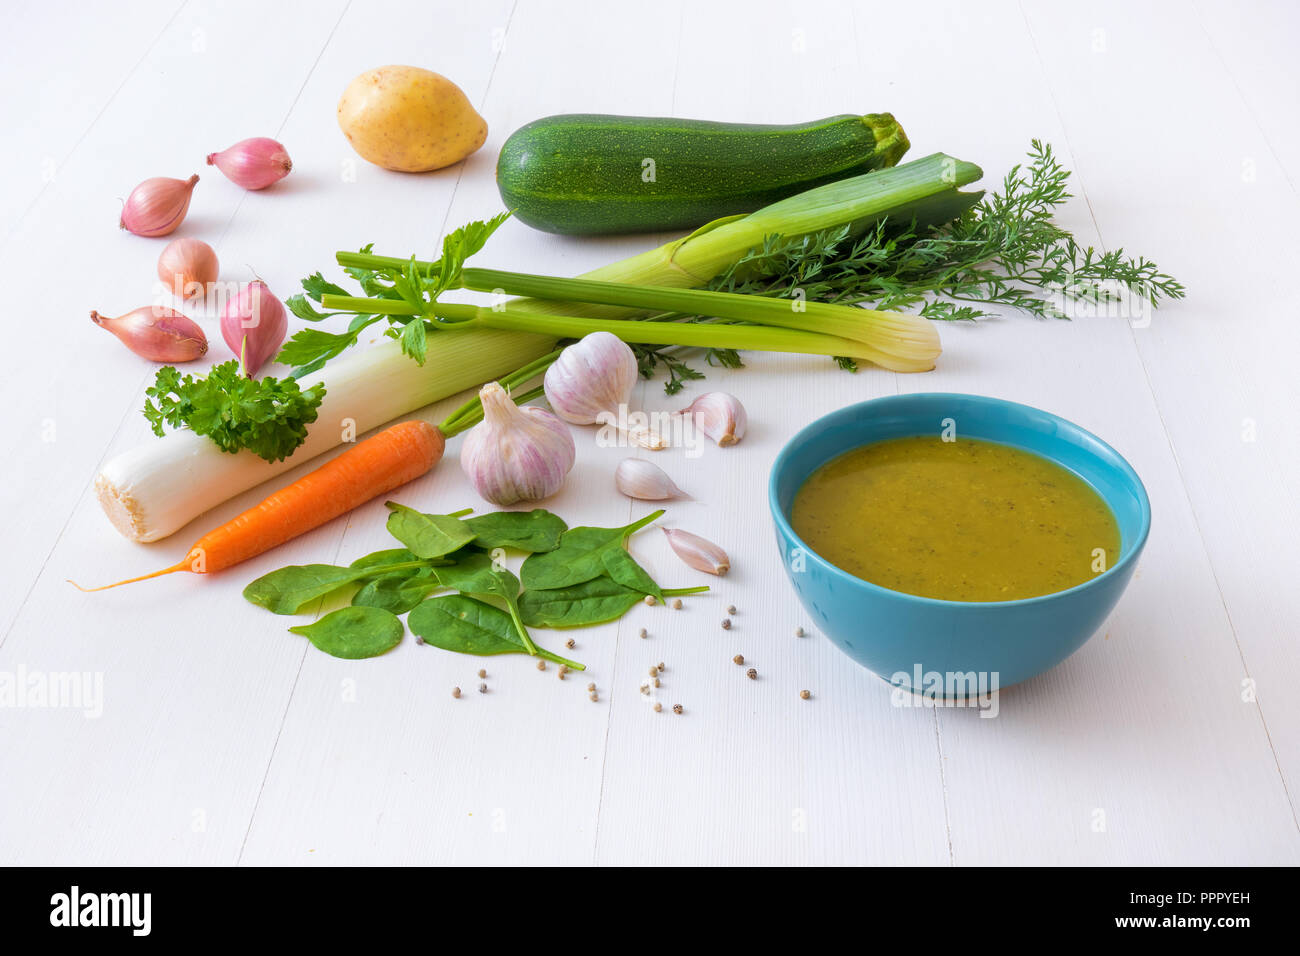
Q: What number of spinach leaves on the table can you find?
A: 11